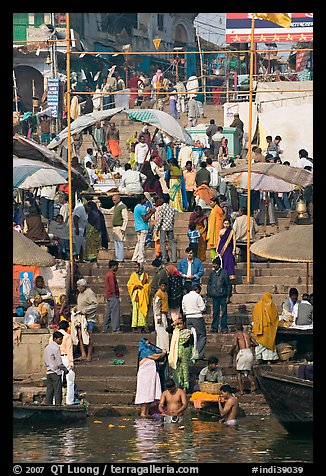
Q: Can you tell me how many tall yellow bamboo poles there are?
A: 2